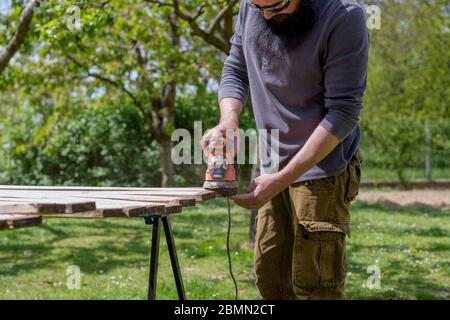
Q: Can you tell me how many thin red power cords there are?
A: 0